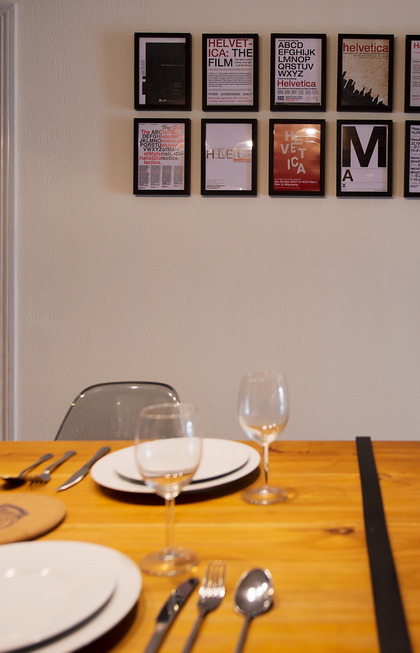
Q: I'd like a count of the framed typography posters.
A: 10